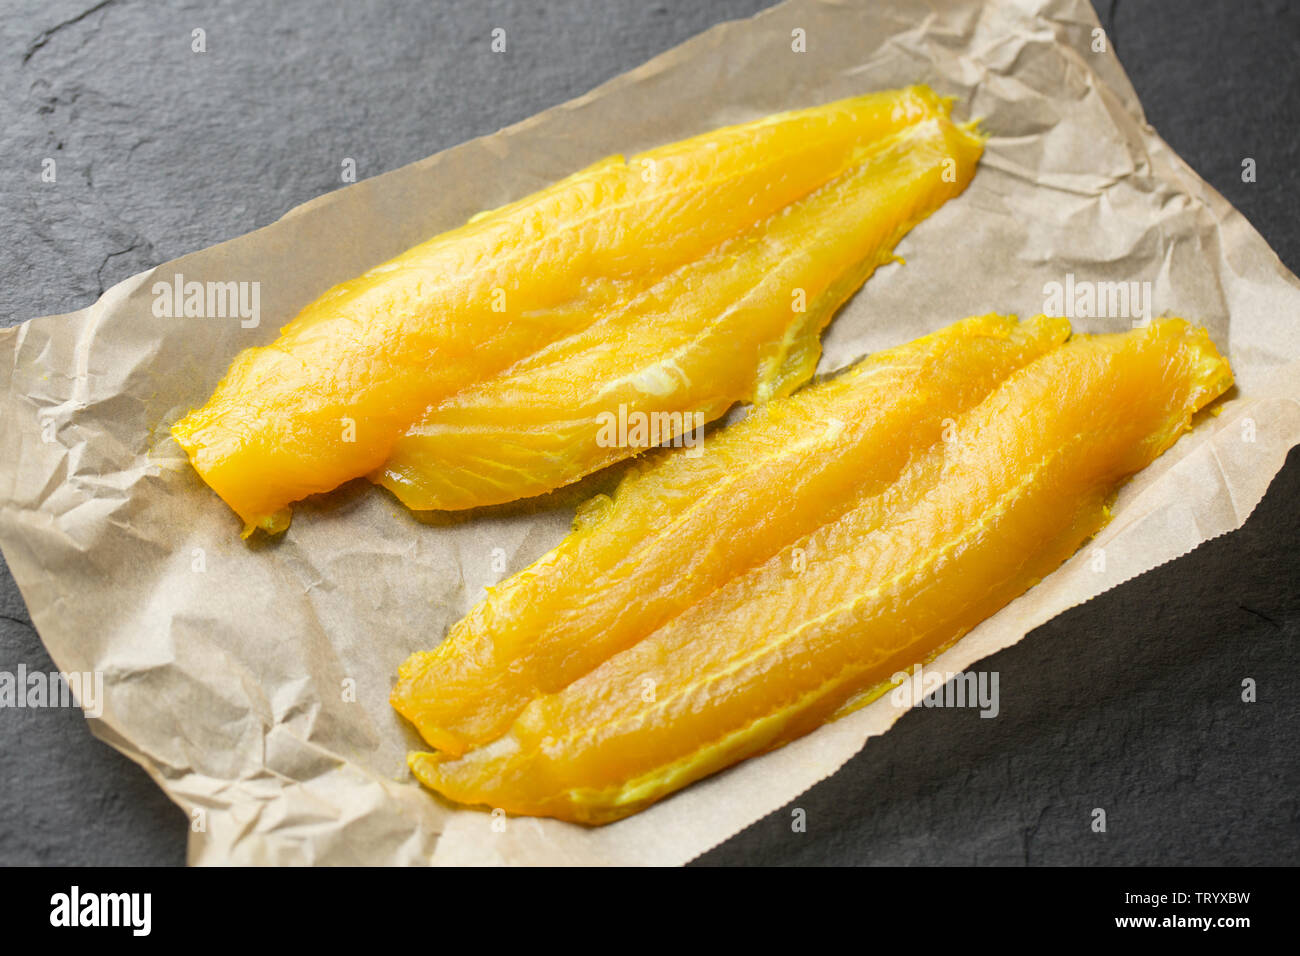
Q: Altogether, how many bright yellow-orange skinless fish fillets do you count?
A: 2